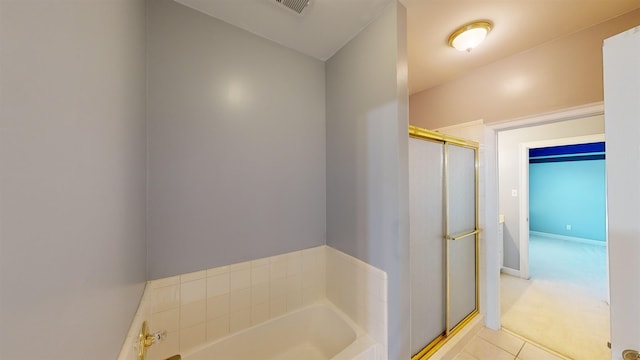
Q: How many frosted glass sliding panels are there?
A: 2